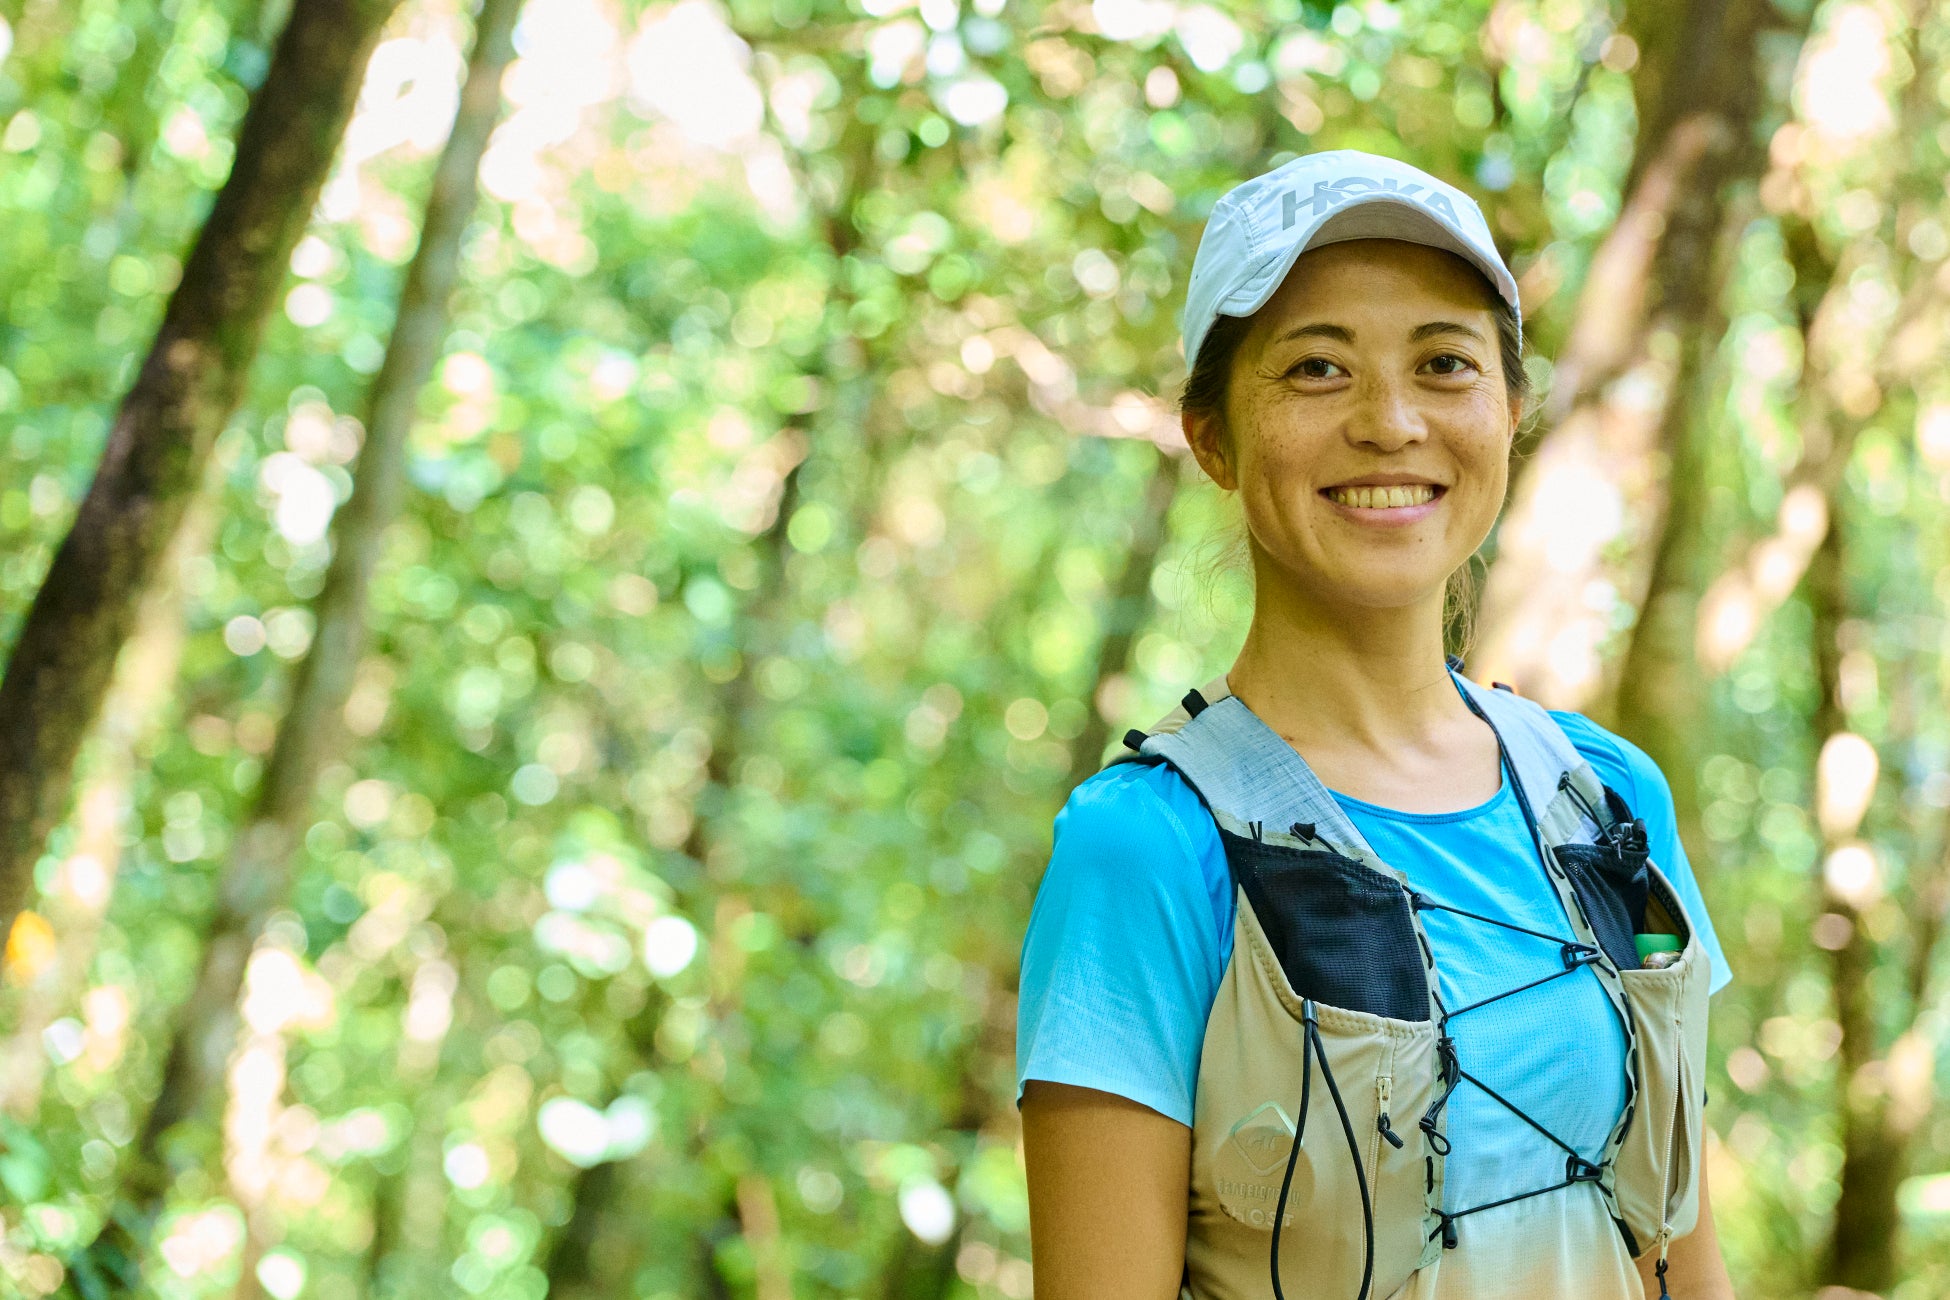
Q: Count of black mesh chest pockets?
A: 2